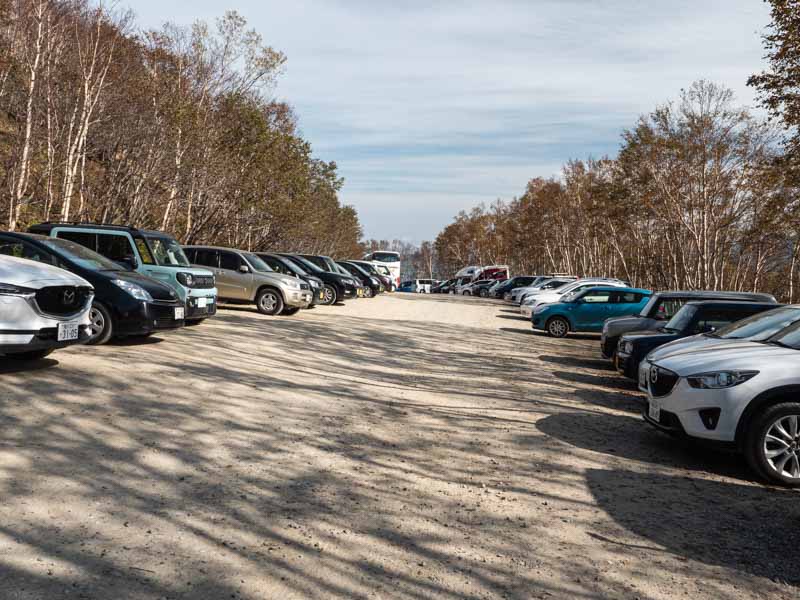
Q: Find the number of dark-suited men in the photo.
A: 0